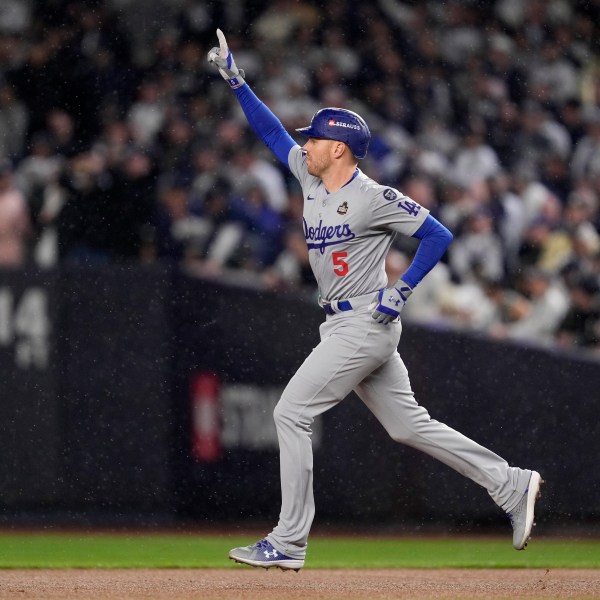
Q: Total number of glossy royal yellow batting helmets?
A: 0